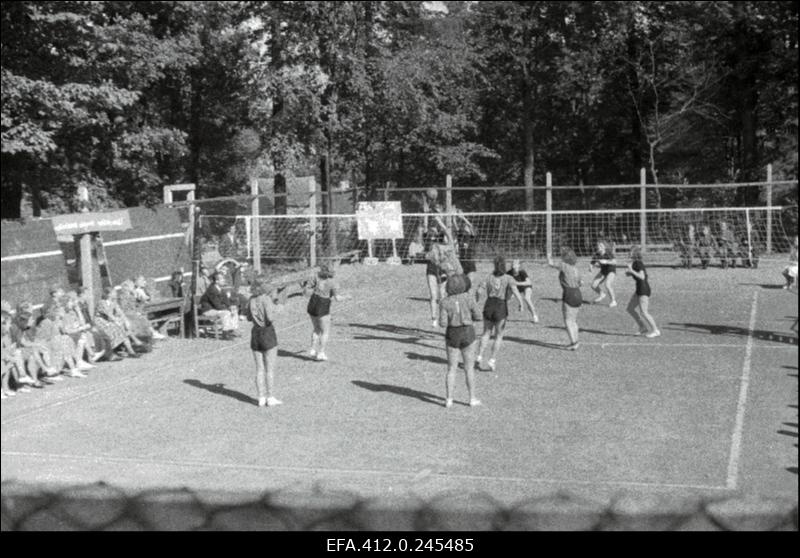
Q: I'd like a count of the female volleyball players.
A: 11